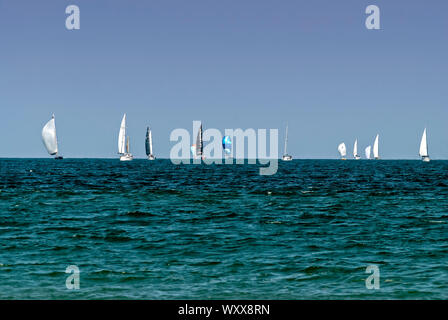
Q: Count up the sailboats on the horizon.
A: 11